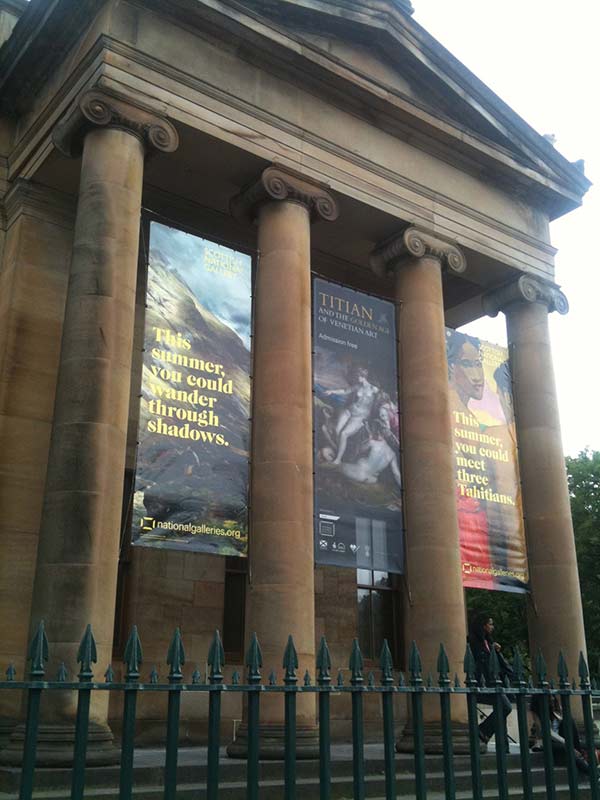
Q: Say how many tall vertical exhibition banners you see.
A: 3